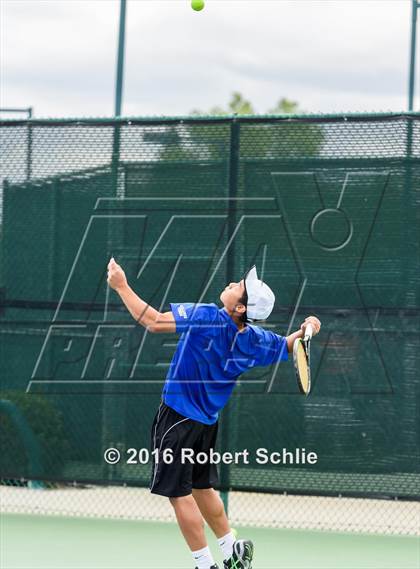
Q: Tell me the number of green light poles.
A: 2